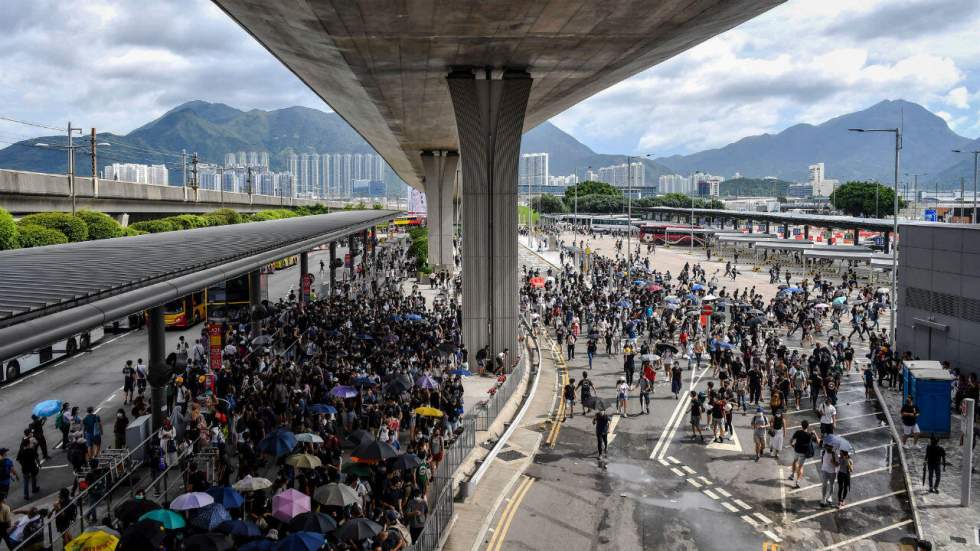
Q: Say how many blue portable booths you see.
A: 2